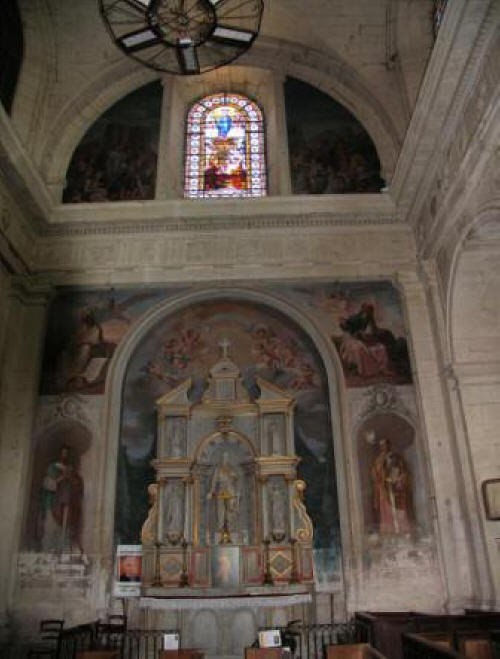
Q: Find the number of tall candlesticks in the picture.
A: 4